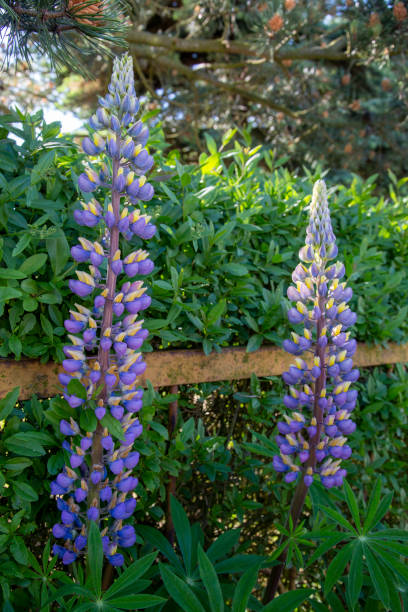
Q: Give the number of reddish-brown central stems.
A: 2